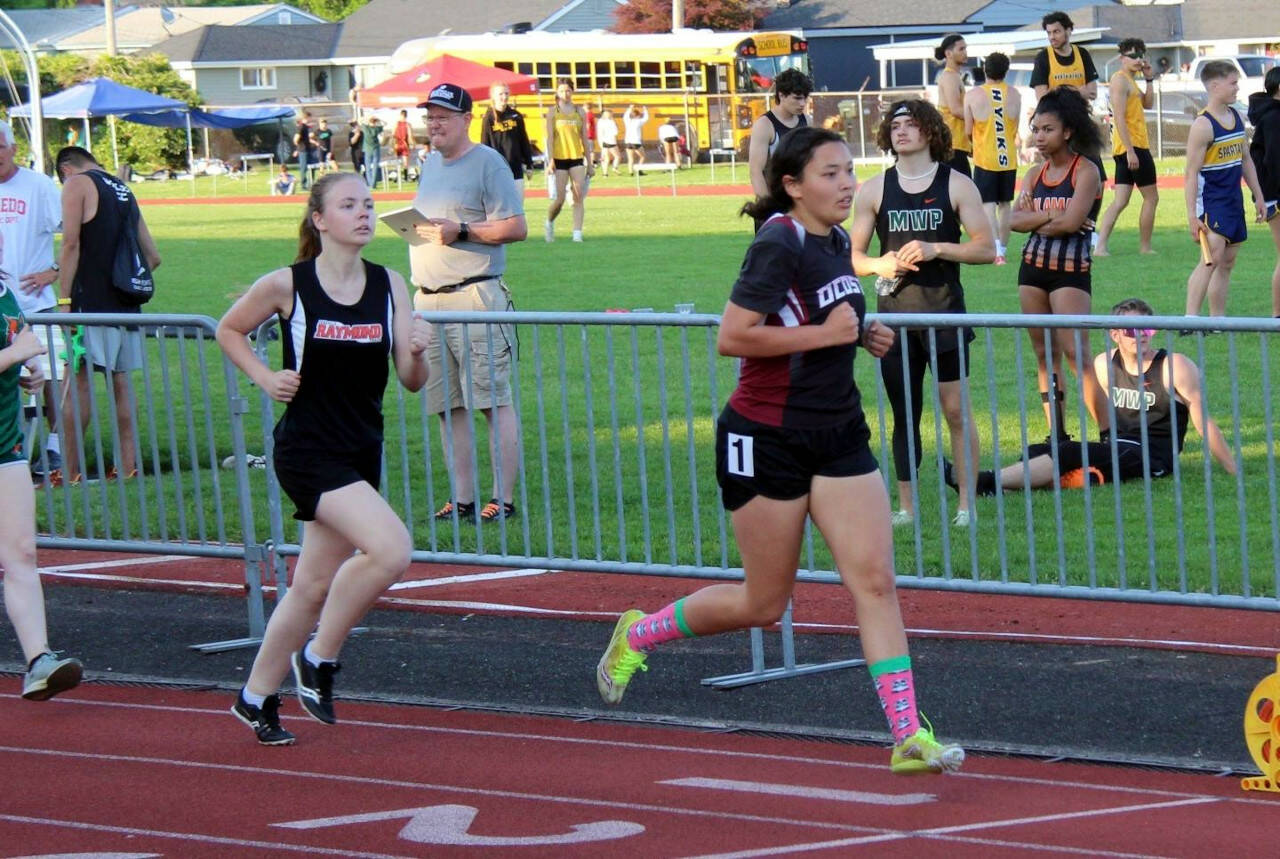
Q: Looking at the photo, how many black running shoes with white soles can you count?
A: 2